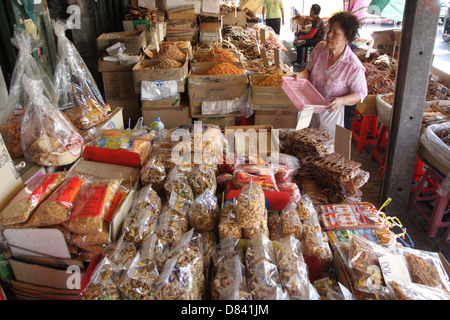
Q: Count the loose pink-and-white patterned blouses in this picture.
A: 1